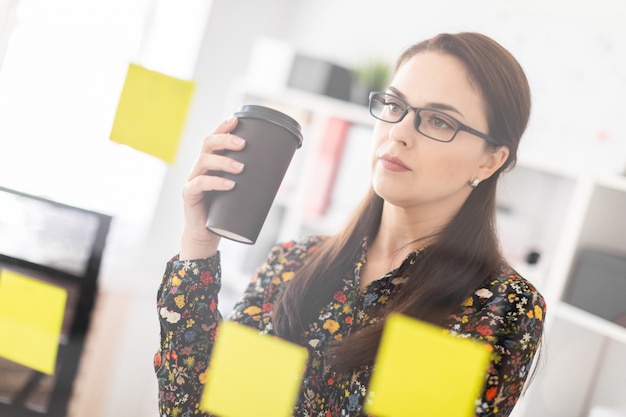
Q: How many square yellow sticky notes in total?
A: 4